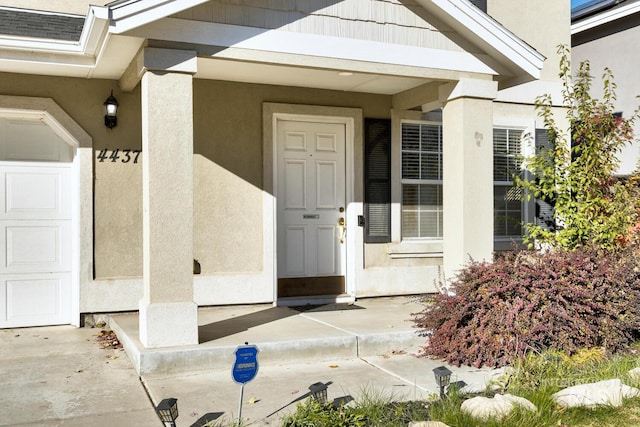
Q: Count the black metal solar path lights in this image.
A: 3